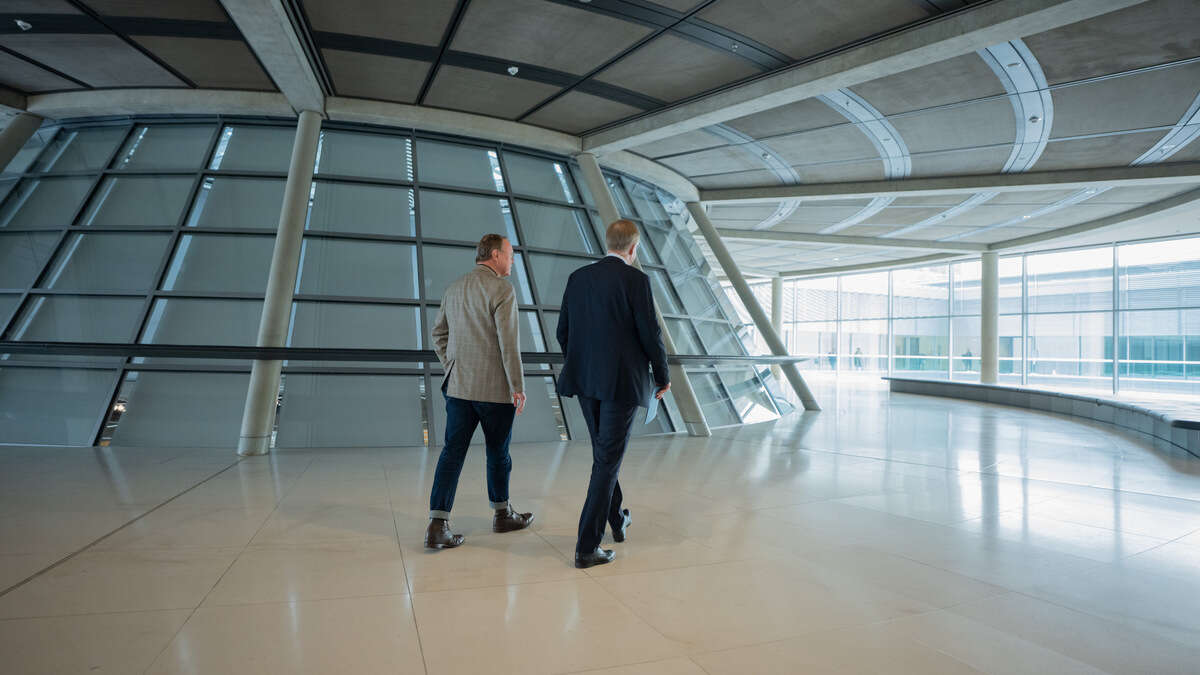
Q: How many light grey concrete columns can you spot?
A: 6